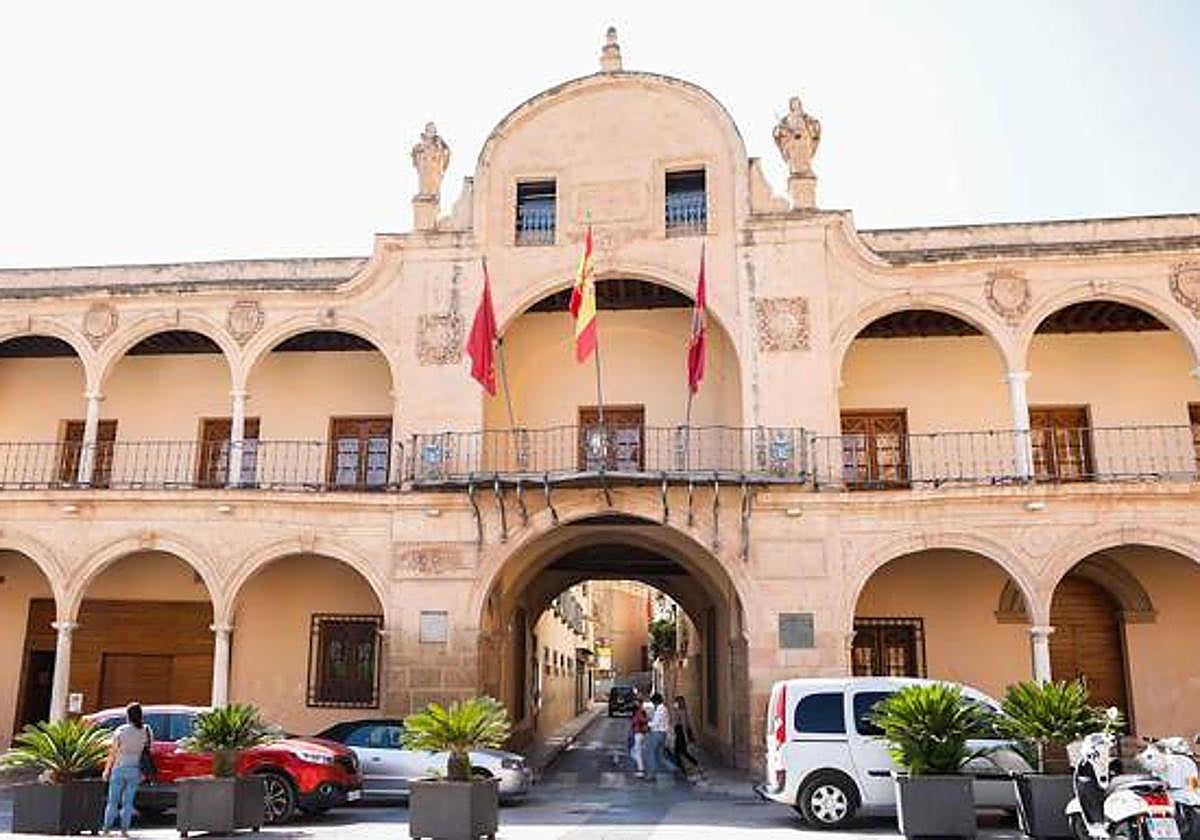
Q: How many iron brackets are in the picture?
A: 9